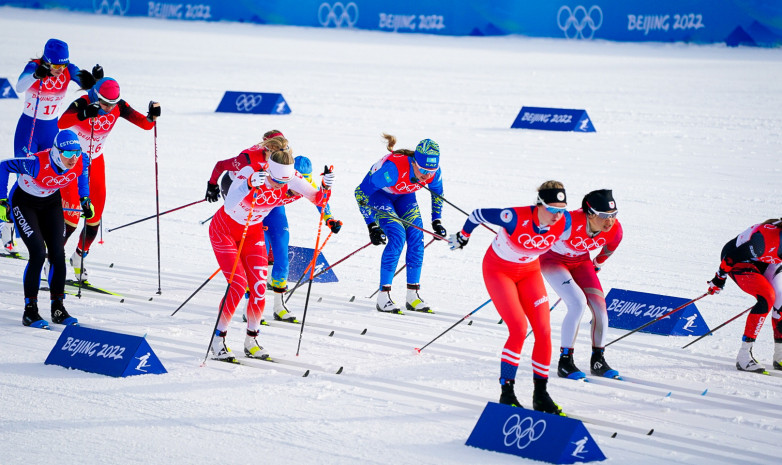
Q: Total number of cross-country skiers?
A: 10